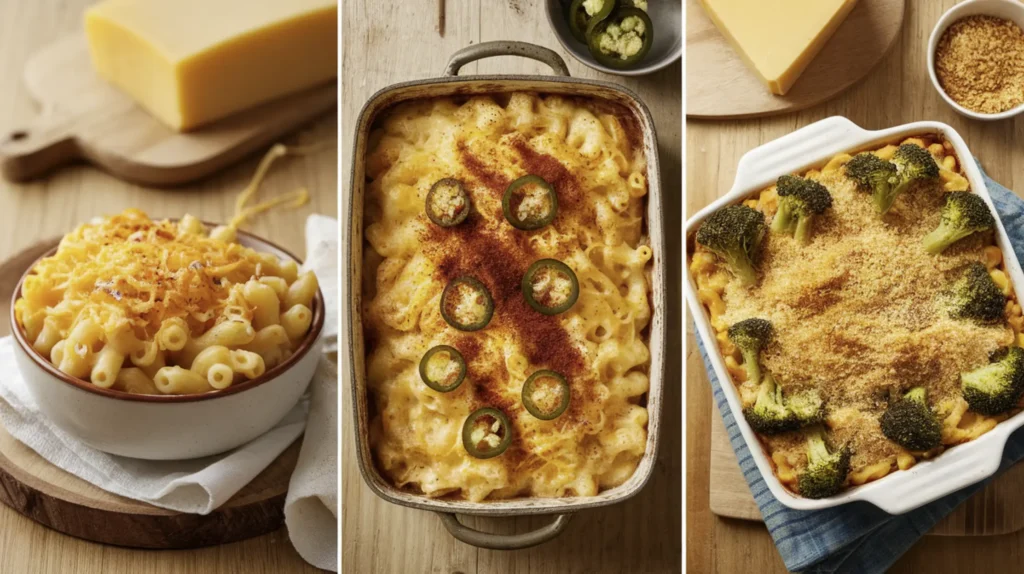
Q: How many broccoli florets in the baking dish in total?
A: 10